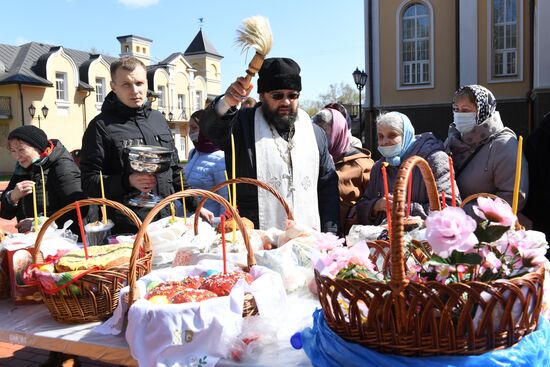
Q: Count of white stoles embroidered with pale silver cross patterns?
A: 1